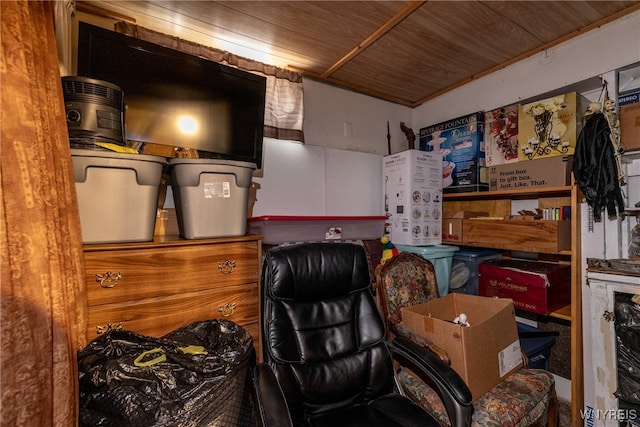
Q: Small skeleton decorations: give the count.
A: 2